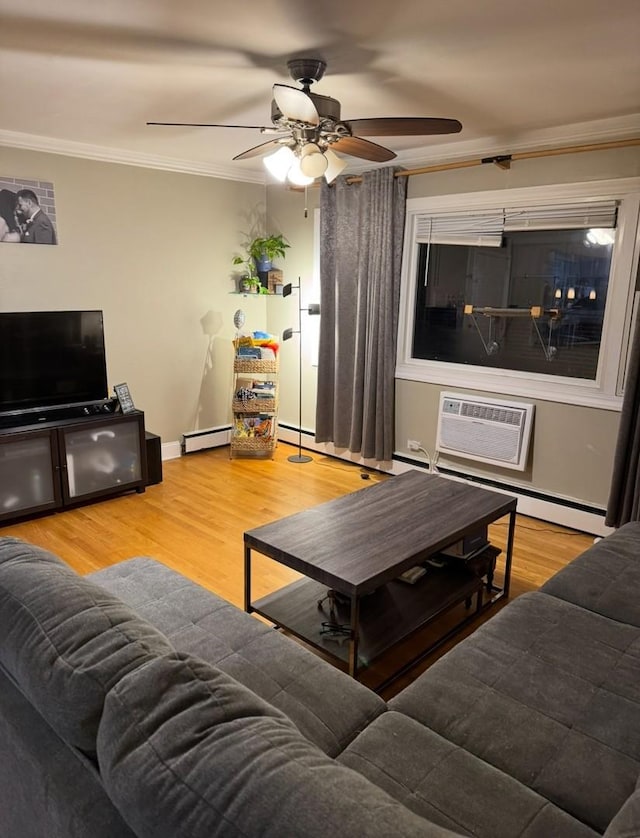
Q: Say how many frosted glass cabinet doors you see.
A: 2